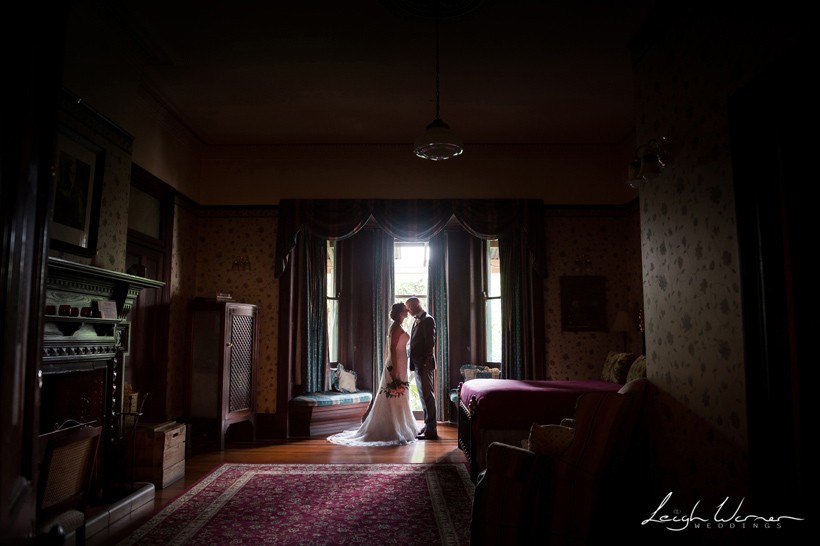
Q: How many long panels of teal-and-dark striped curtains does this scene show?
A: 4